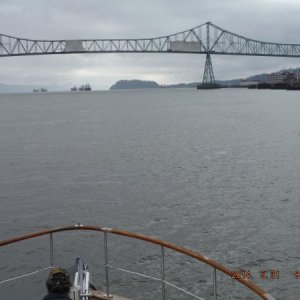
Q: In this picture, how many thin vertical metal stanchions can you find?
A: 4